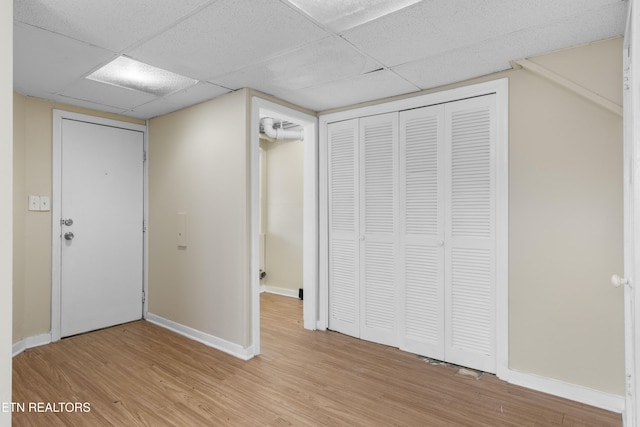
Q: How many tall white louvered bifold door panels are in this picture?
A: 4